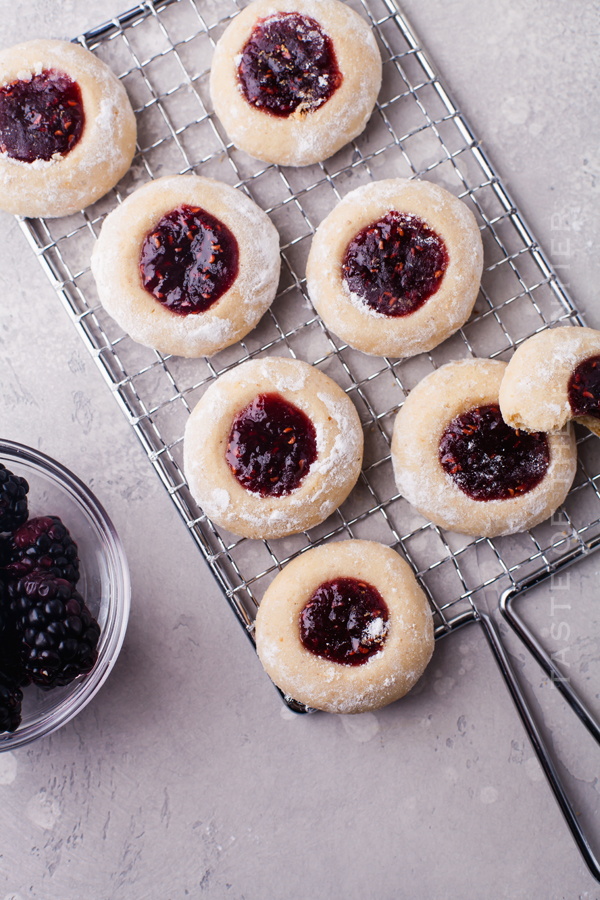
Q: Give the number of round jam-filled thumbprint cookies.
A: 8